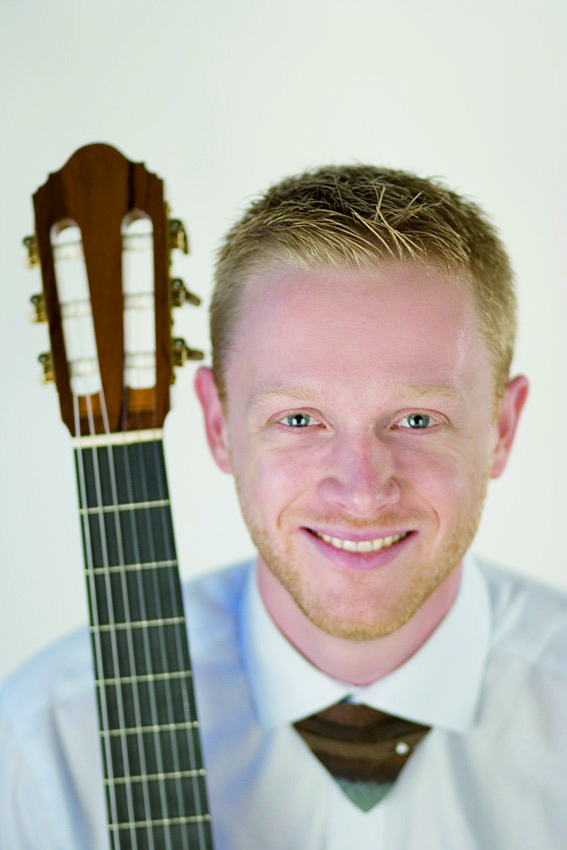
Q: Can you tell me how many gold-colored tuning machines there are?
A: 6